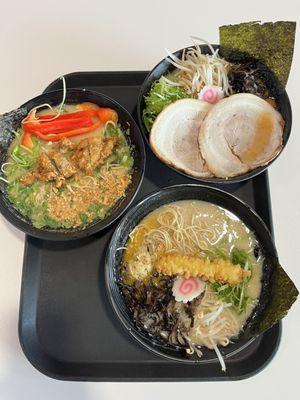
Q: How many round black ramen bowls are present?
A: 3